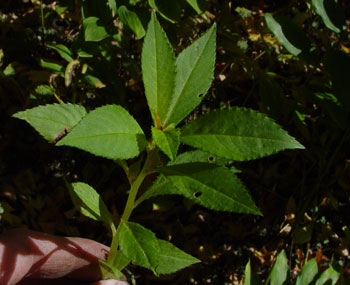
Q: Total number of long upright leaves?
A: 2